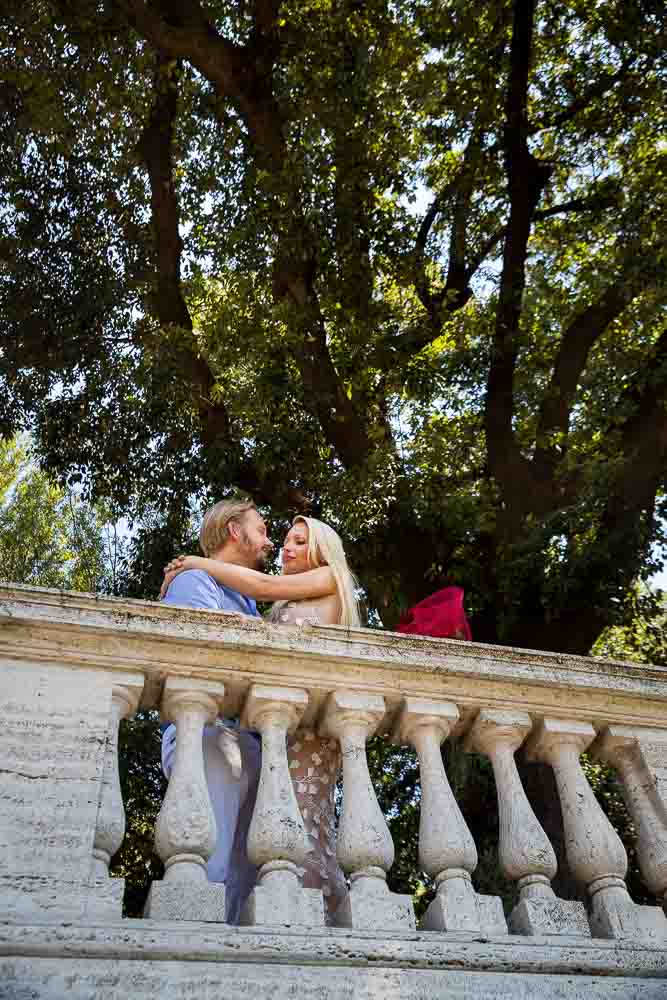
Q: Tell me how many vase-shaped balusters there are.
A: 8